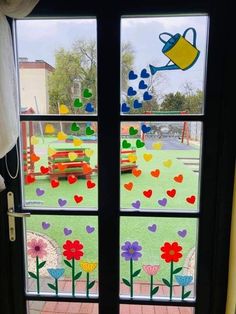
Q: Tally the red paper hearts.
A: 9